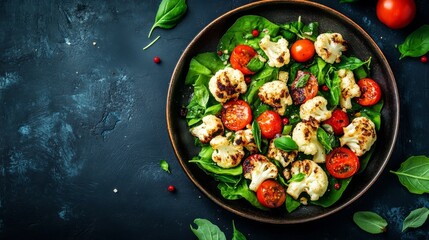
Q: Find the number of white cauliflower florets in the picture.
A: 14